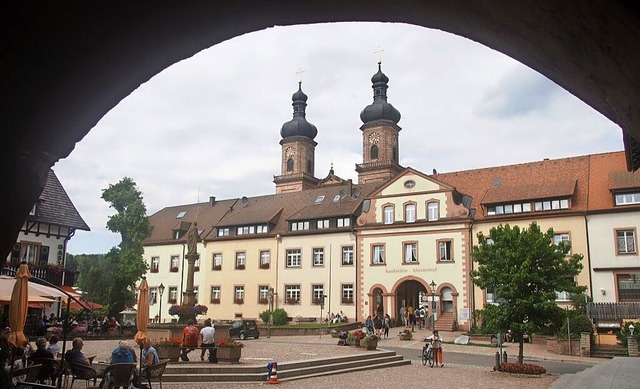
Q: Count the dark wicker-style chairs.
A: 5